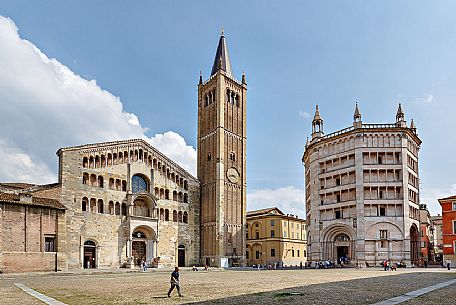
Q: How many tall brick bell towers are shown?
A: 1